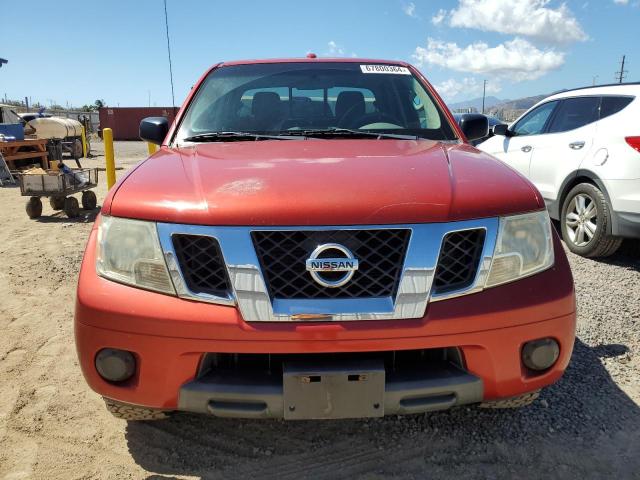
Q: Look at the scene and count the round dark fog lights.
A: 2